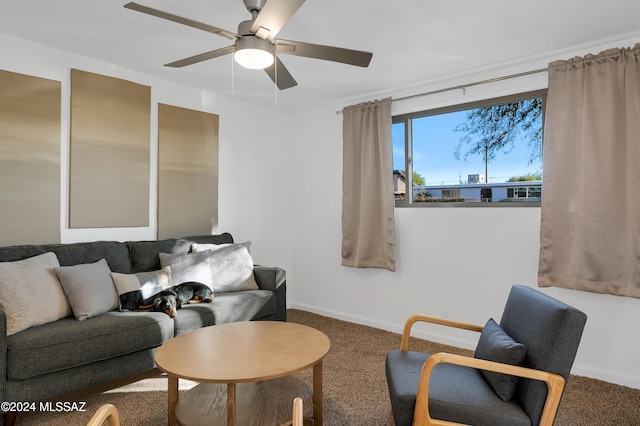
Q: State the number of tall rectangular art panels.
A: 3